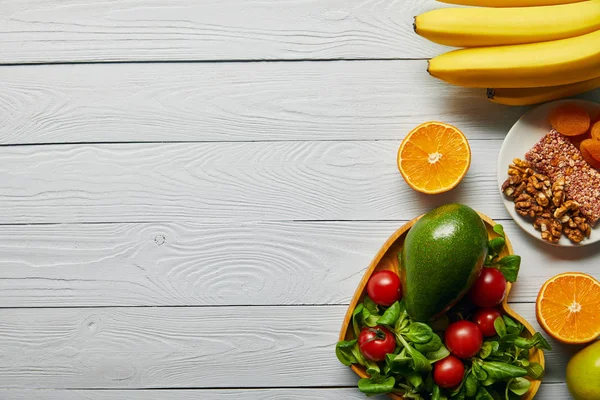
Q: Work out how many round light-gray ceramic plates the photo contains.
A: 1